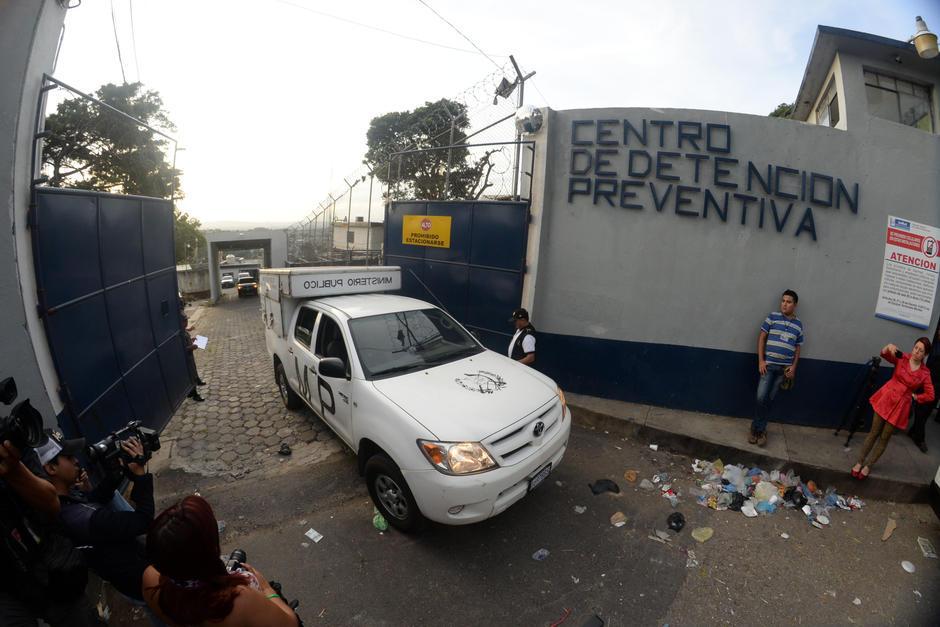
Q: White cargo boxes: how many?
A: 1